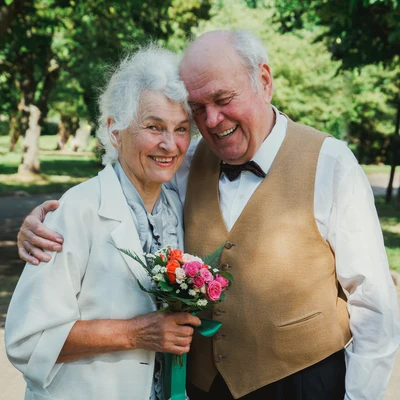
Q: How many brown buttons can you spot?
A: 5